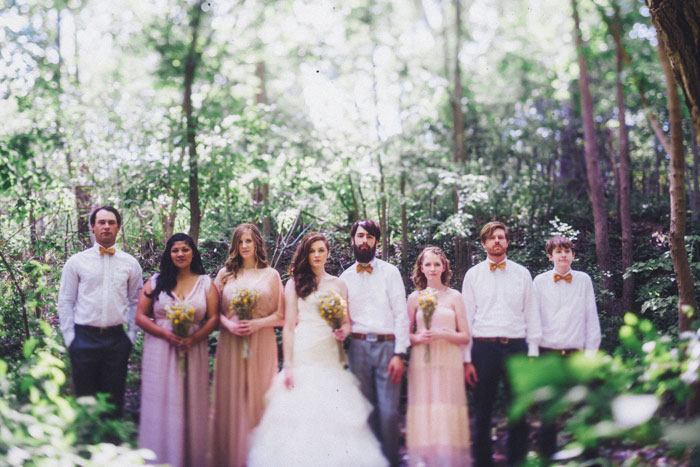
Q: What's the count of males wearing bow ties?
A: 4